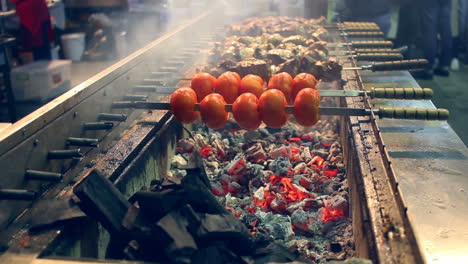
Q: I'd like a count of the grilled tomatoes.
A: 10